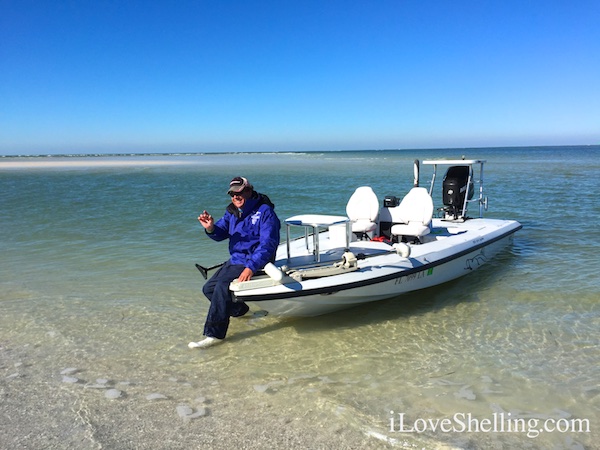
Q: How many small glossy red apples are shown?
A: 0